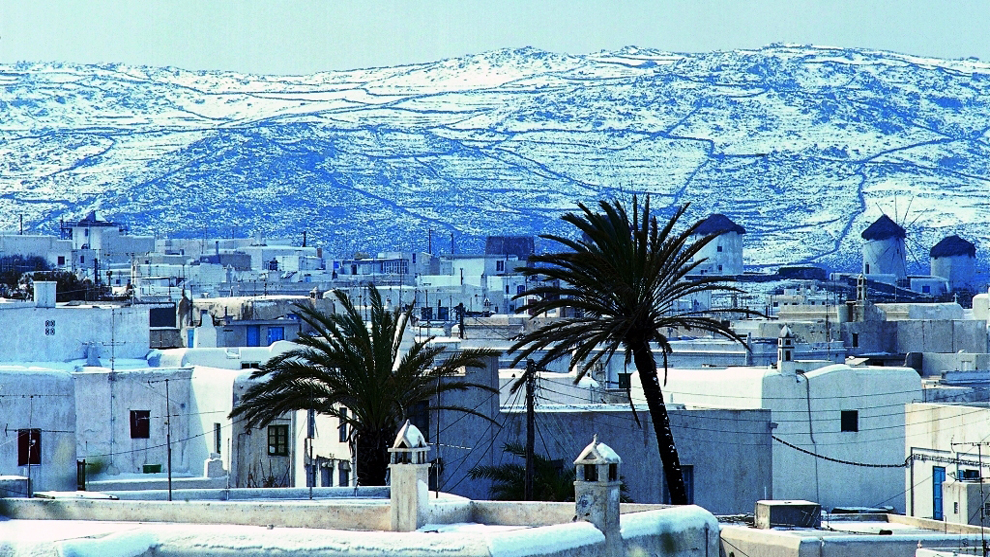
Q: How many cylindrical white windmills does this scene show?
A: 3